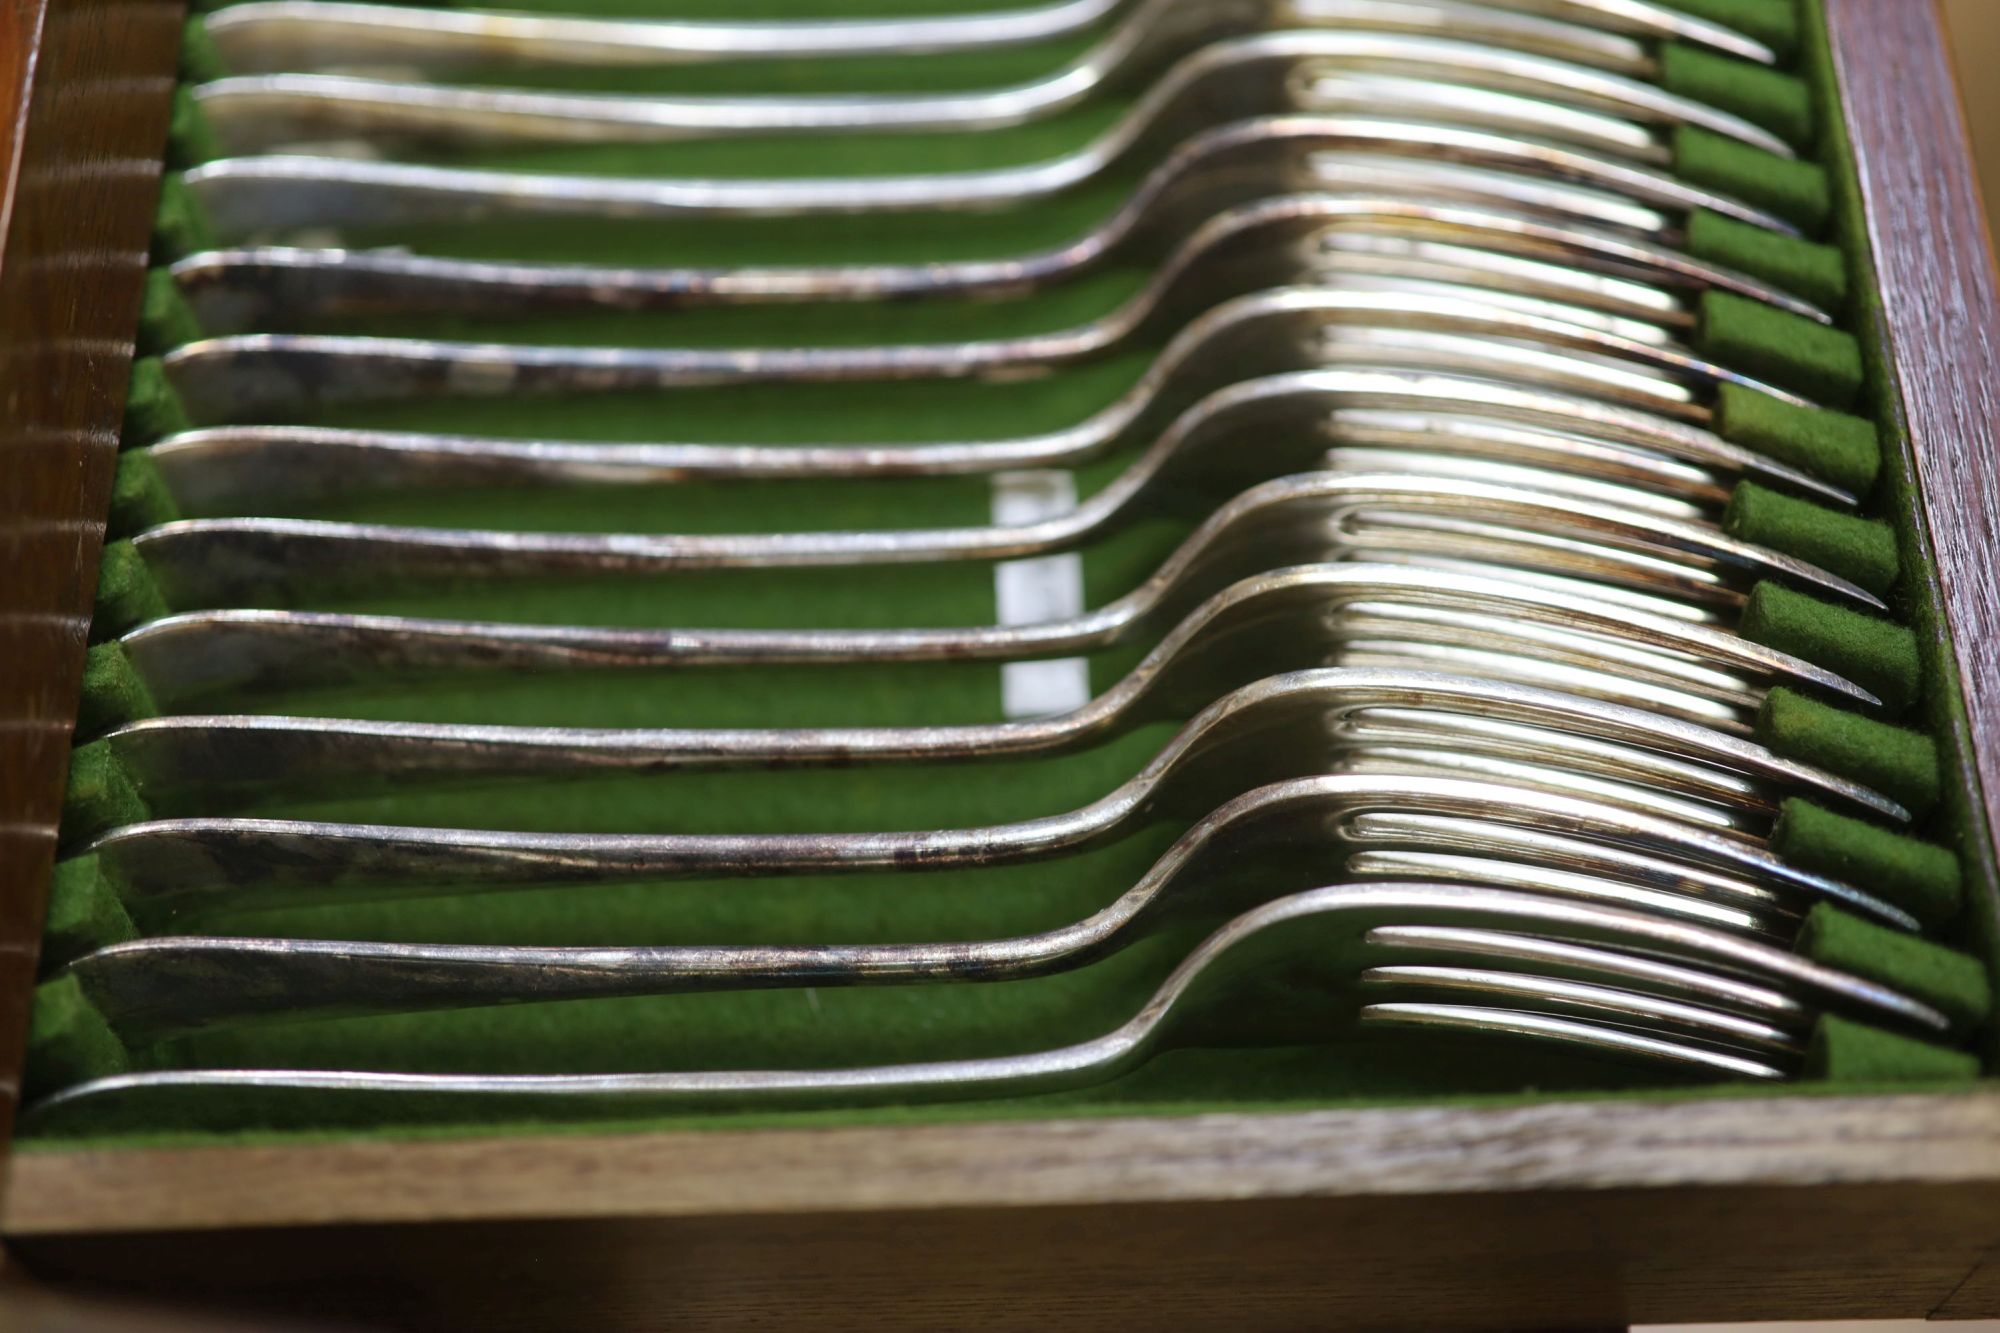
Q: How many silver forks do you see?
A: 12